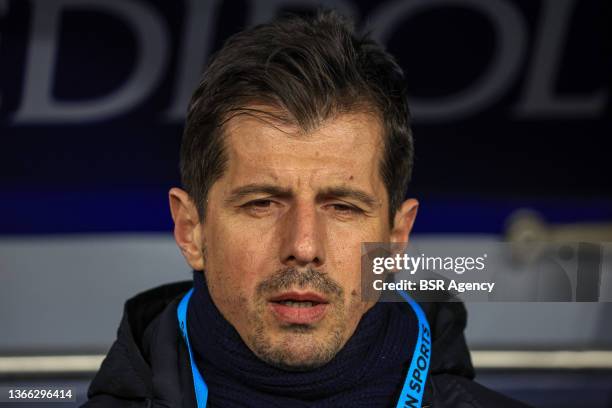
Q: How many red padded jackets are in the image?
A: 0